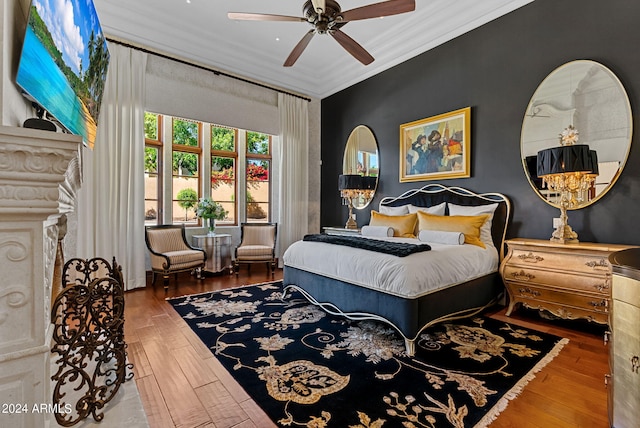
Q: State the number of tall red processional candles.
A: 0